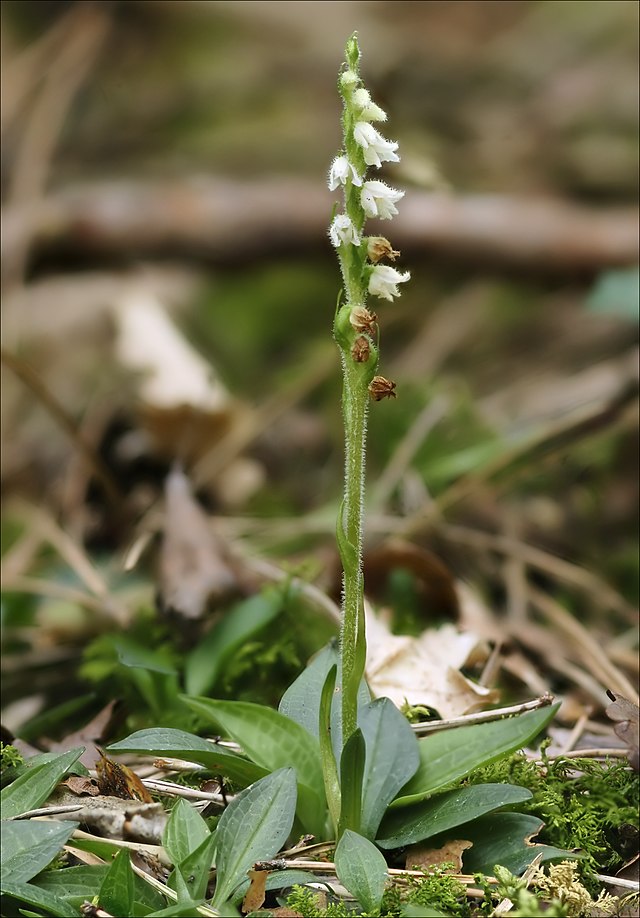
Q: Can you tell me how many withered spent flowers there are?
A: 4